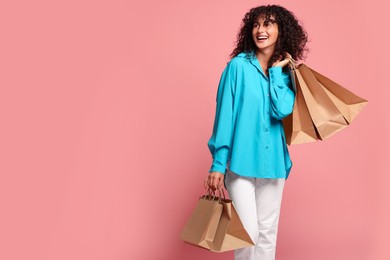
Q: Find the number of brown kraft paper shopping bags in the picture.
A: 5